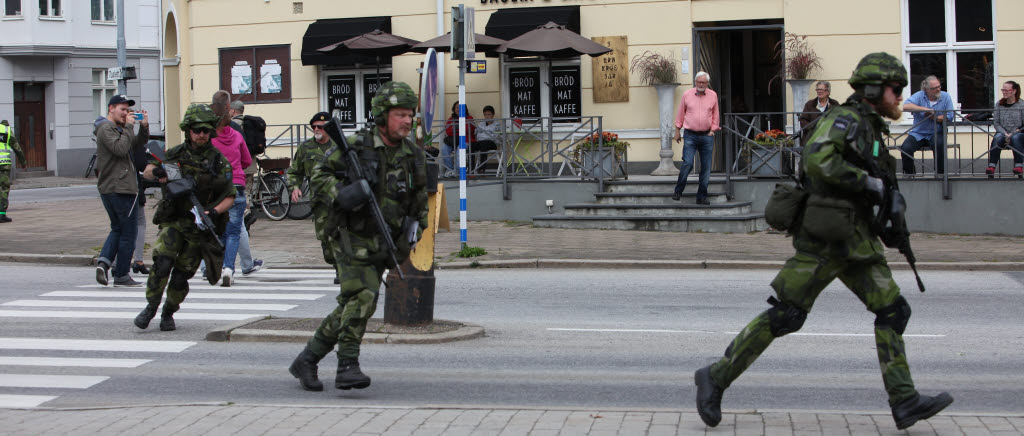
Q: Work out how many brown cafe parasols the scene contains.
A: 3